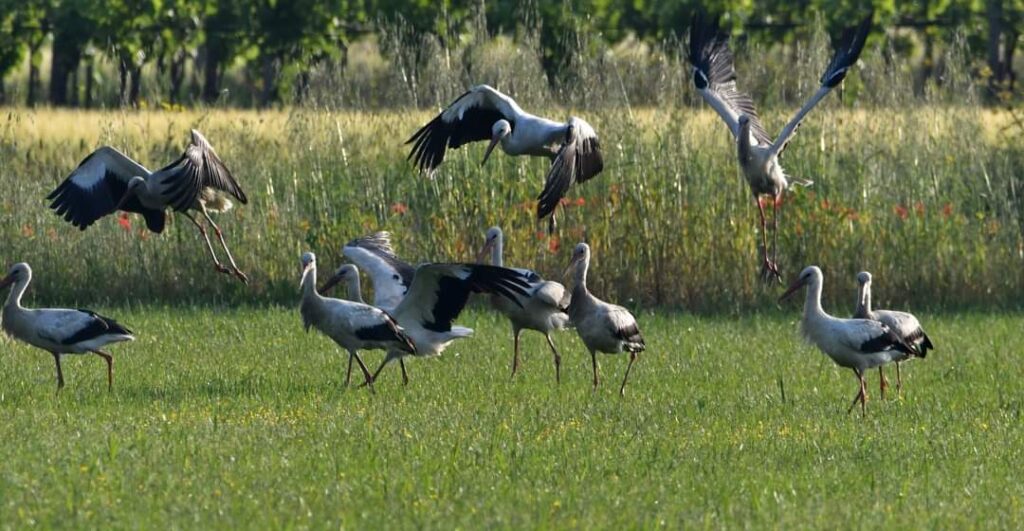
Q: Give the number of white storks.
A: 10